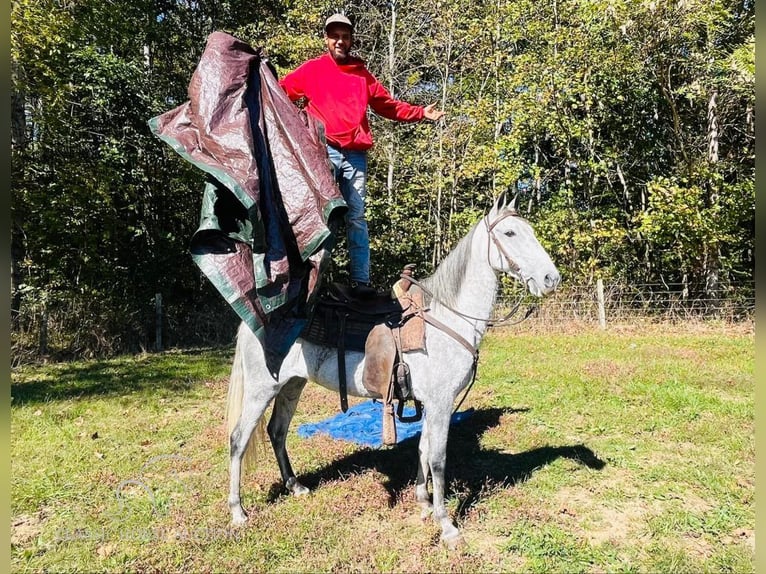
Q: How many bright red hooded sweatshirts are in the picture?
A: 1